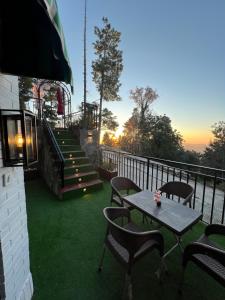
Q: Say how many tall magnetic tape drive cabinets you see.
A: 0